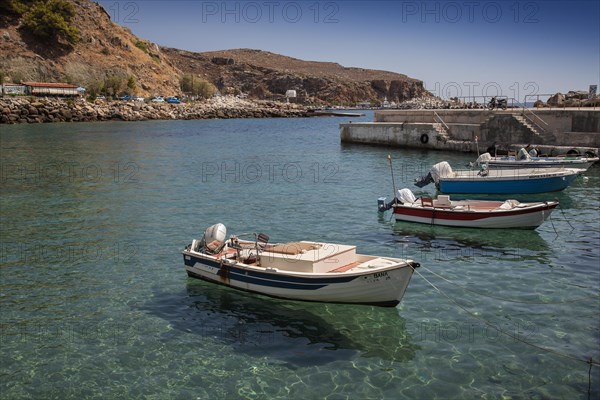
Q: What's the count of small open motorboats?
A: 4